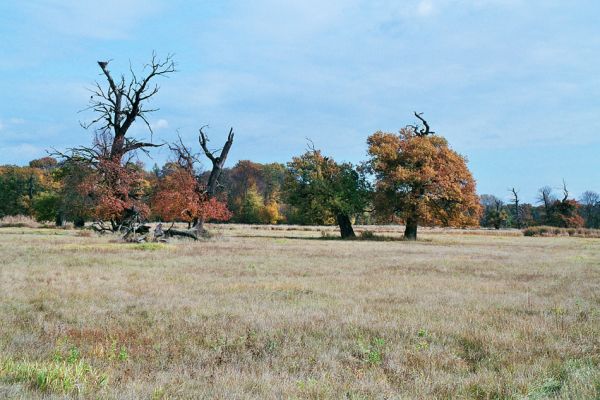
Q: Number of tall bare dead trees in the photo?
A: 2